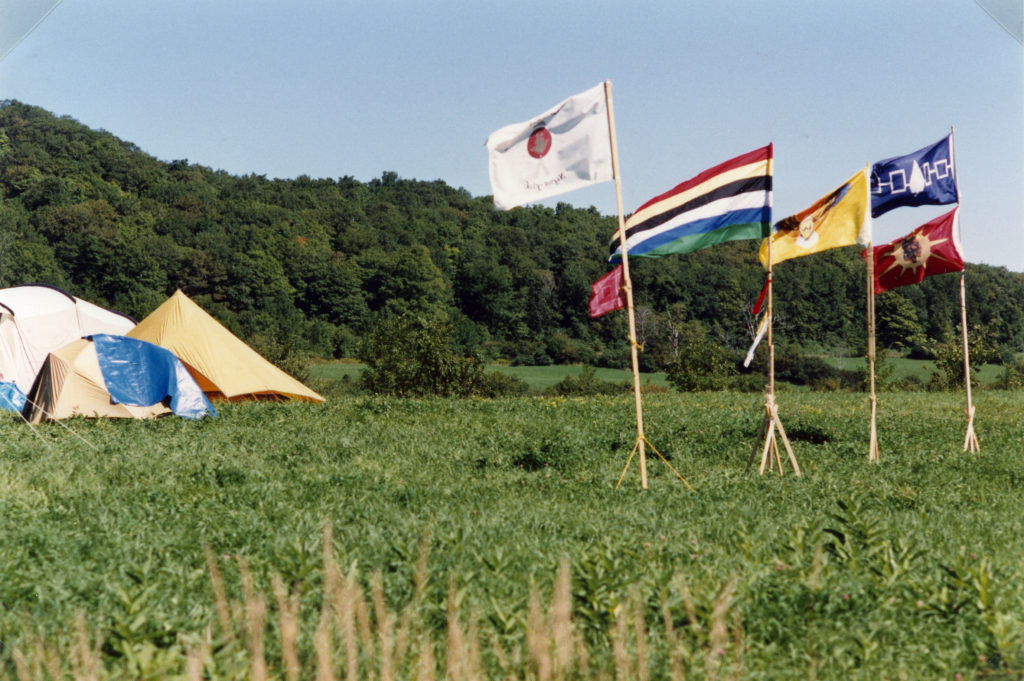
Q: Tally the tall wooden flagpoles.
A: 4